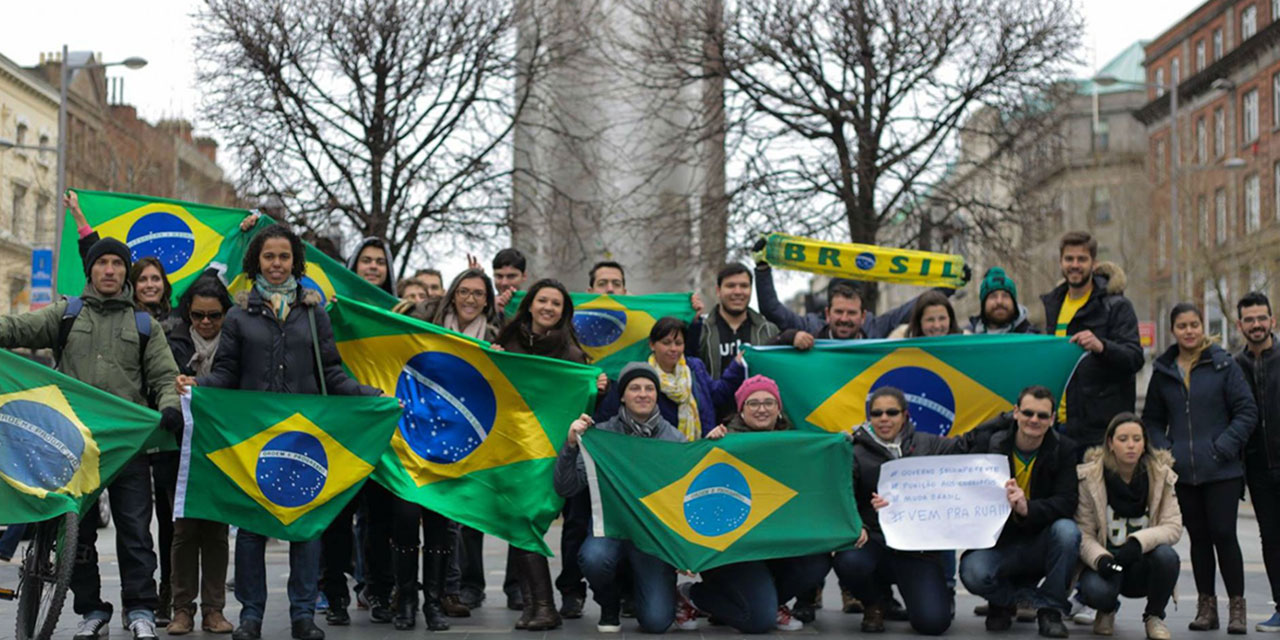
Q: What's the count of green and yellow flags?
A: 8